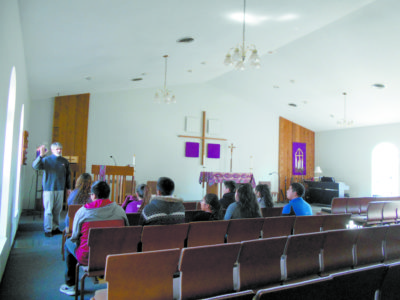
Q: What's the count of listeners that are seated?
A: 9